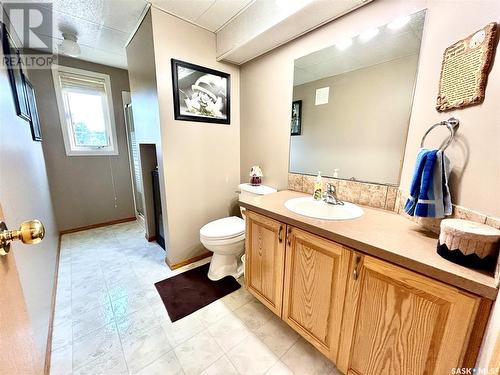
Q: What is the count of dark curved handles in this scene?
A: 3